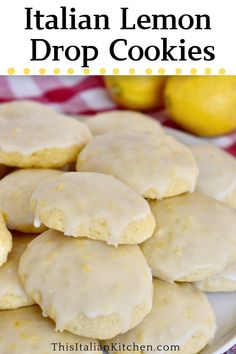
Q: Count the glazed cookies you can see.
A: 13